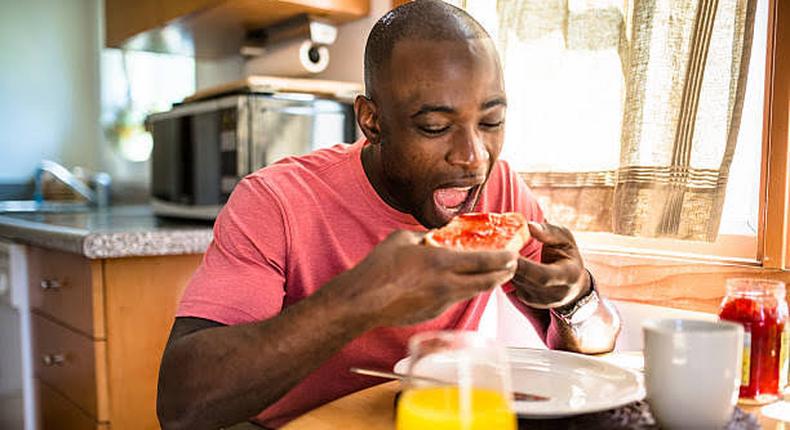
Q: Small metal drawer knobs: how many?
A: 2